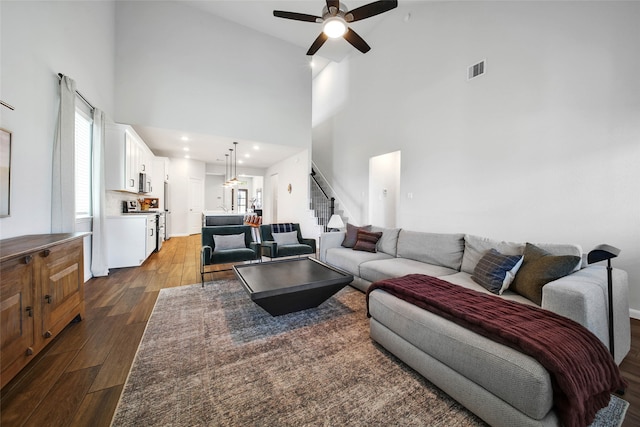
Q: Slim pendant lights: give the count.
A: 3